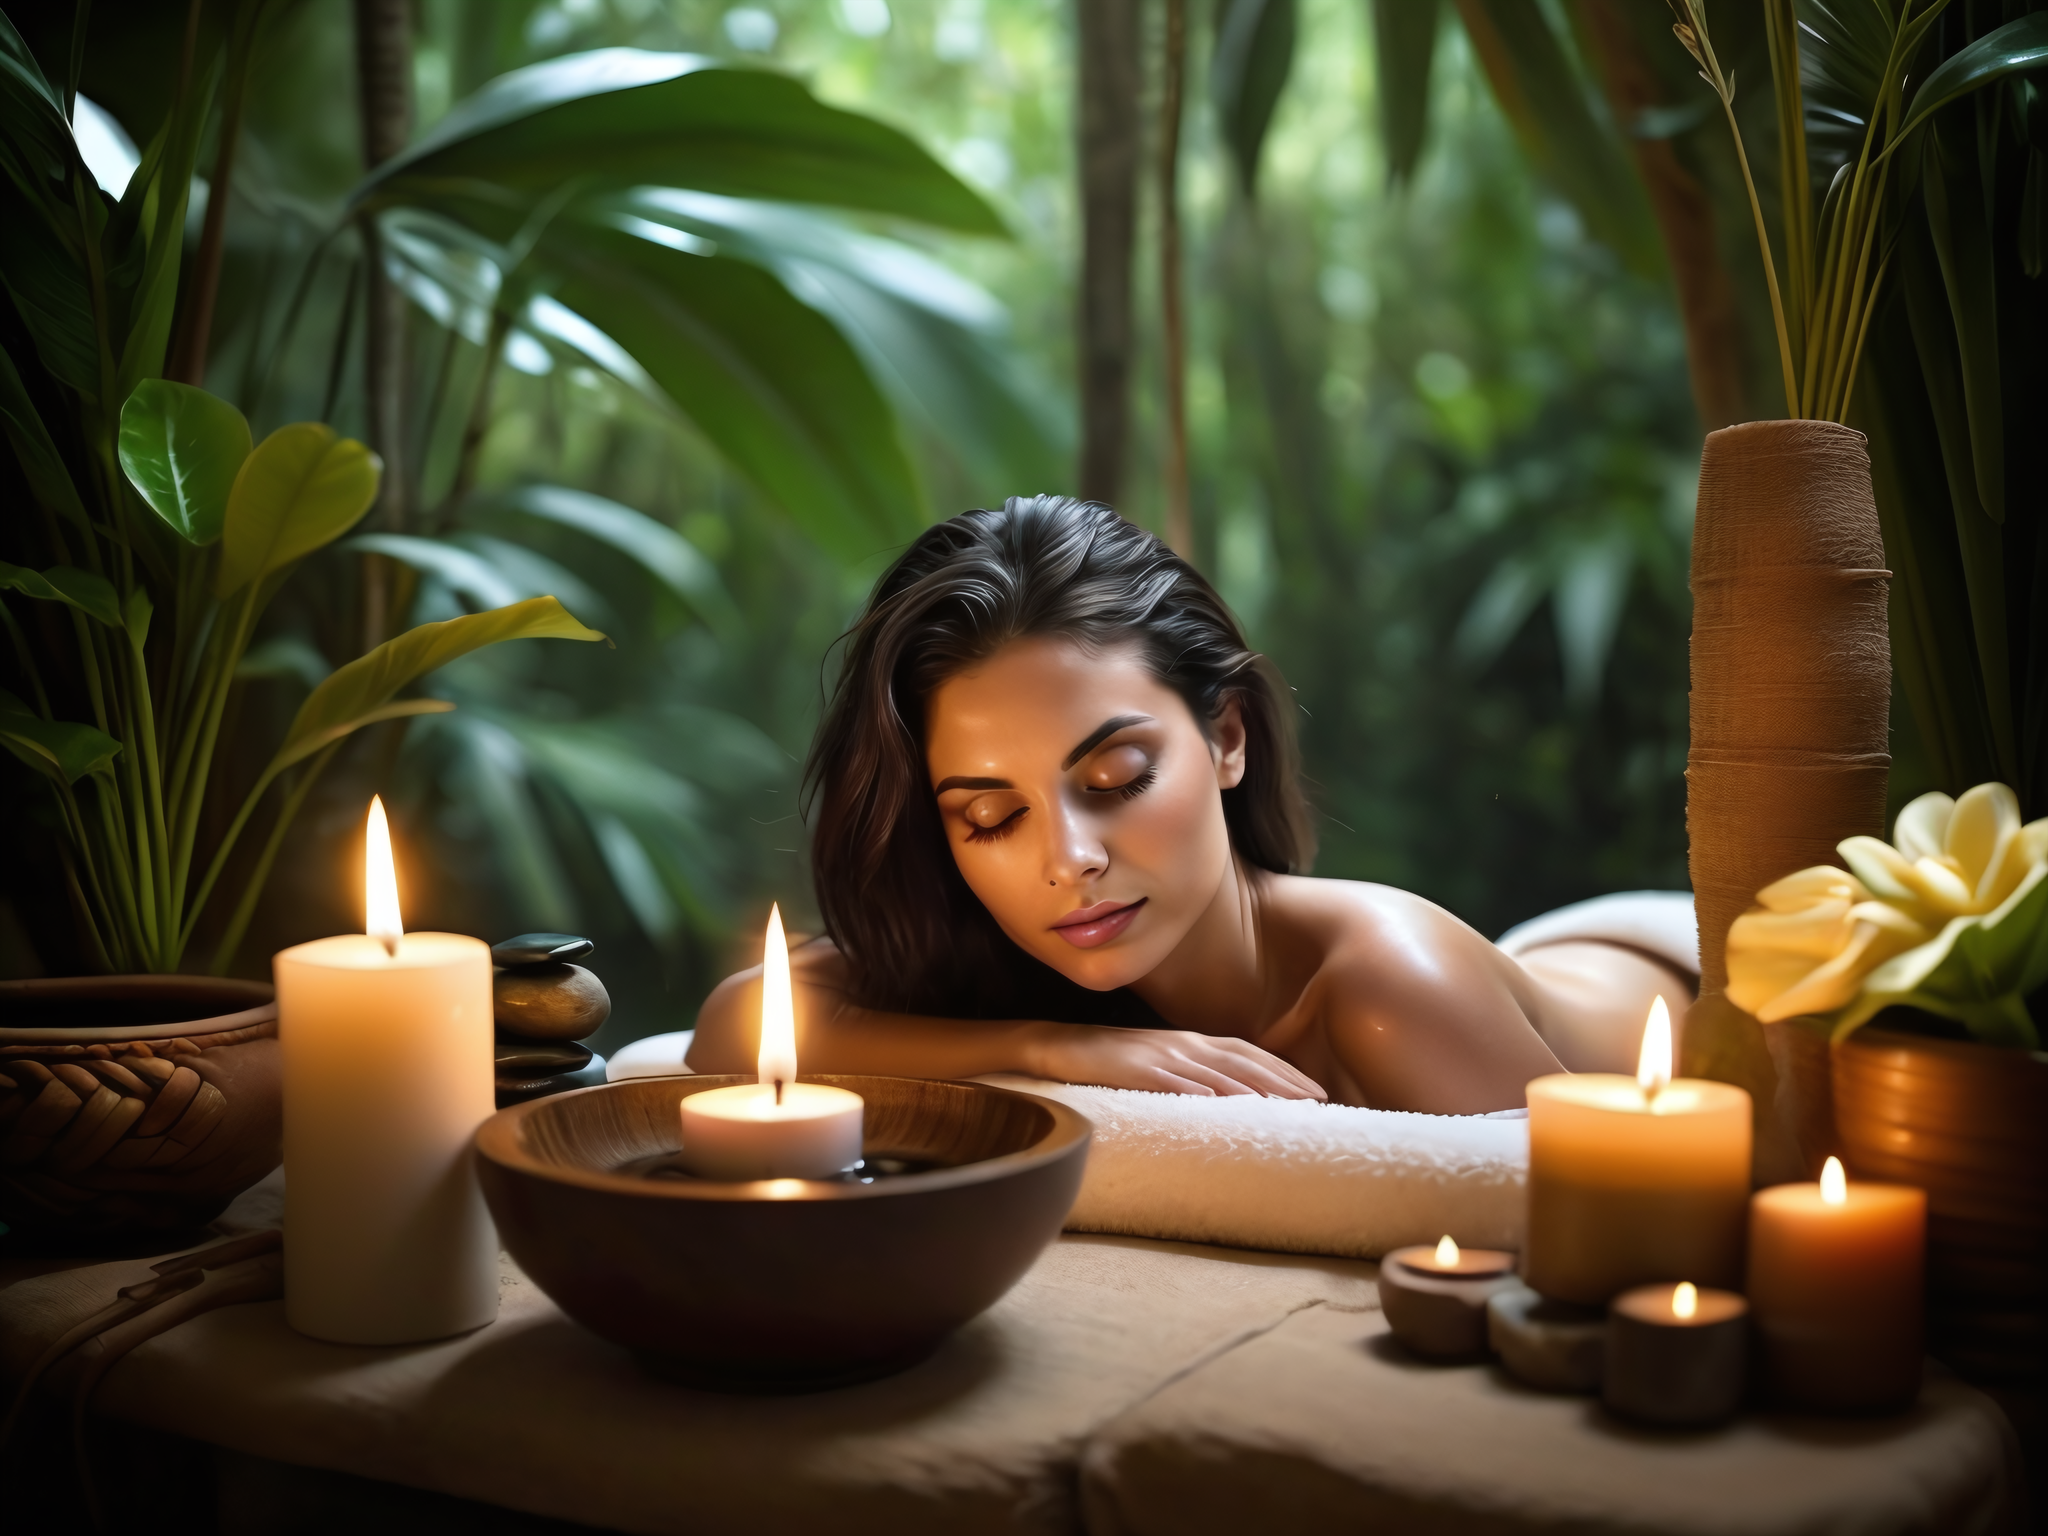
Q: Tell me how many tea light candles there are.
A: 3